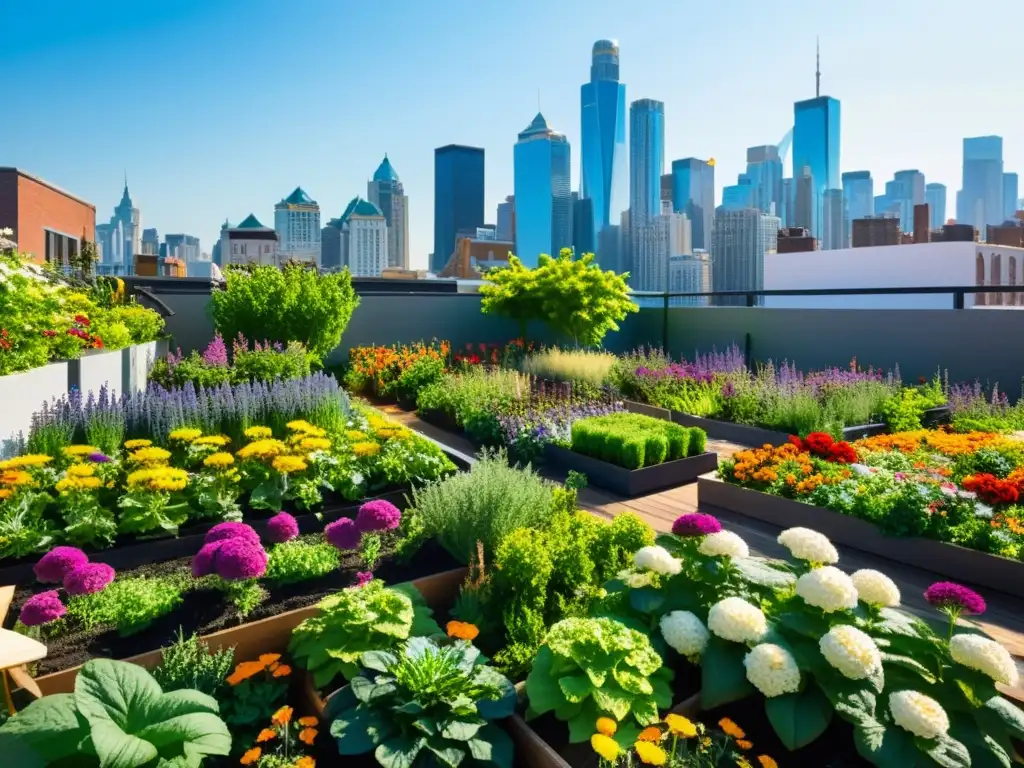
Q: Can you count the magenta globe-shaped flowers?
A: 11